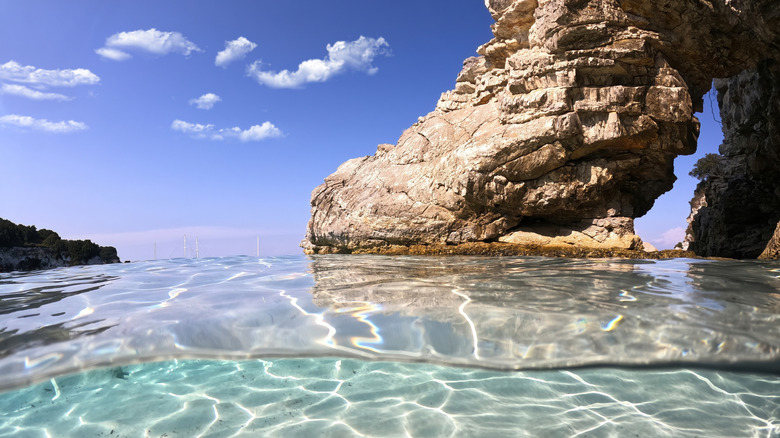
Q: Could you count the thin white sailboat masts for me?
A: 4